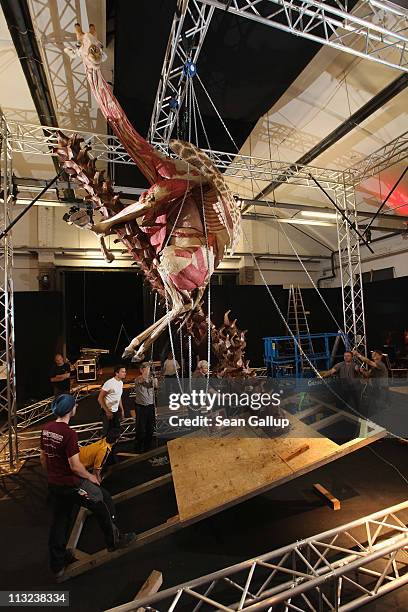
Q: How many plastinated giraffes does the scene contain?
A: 1